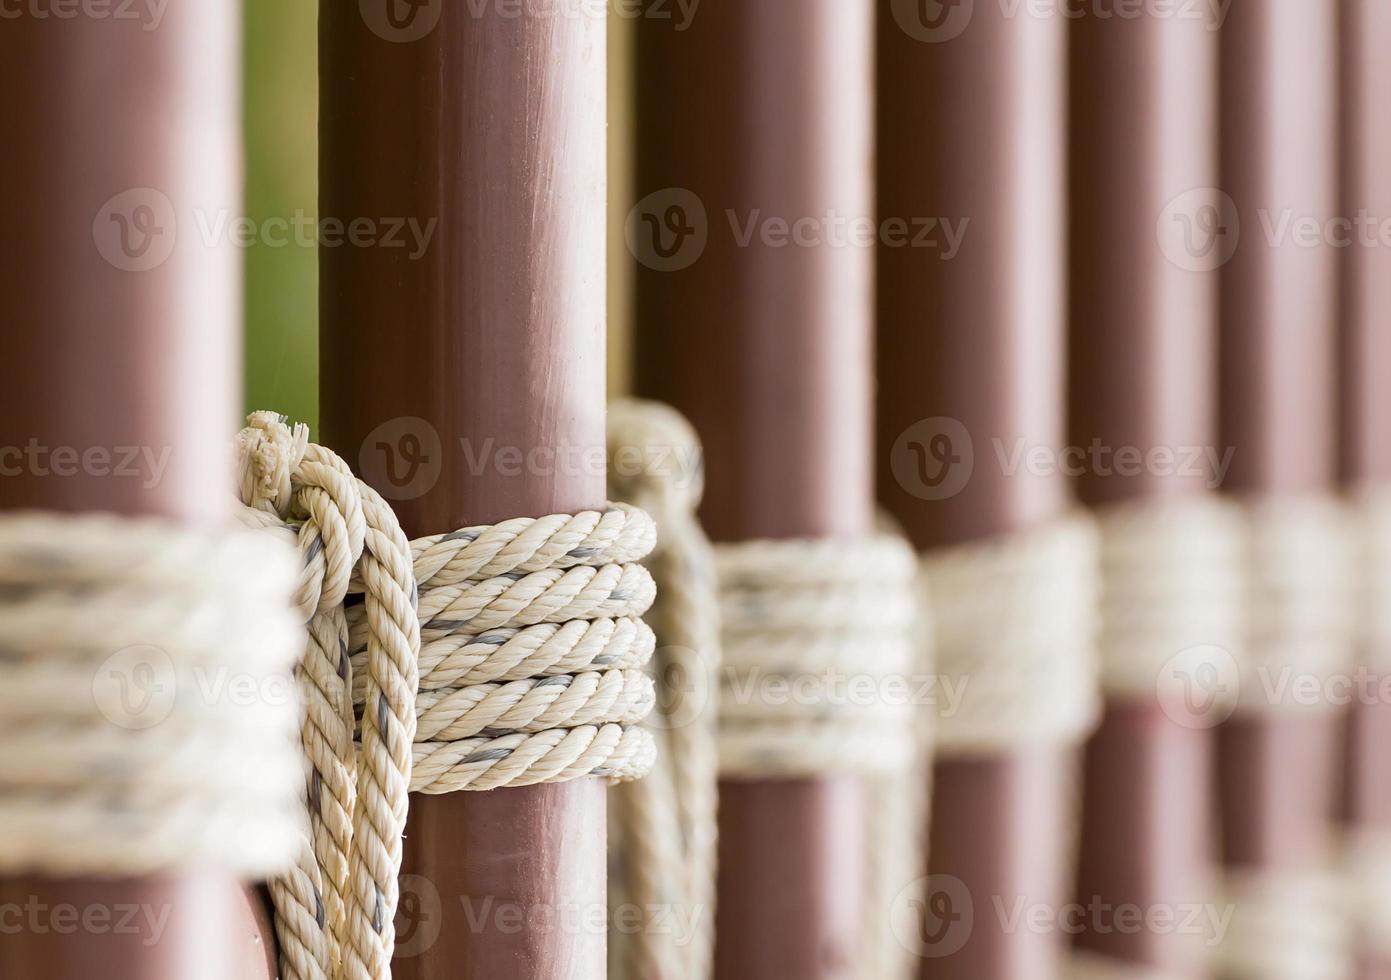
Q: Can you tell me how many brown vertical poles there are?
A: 7